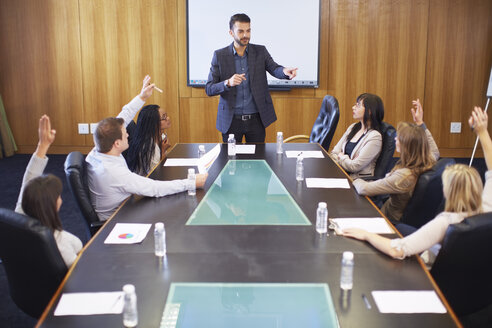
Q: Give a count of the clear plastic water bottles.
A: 9